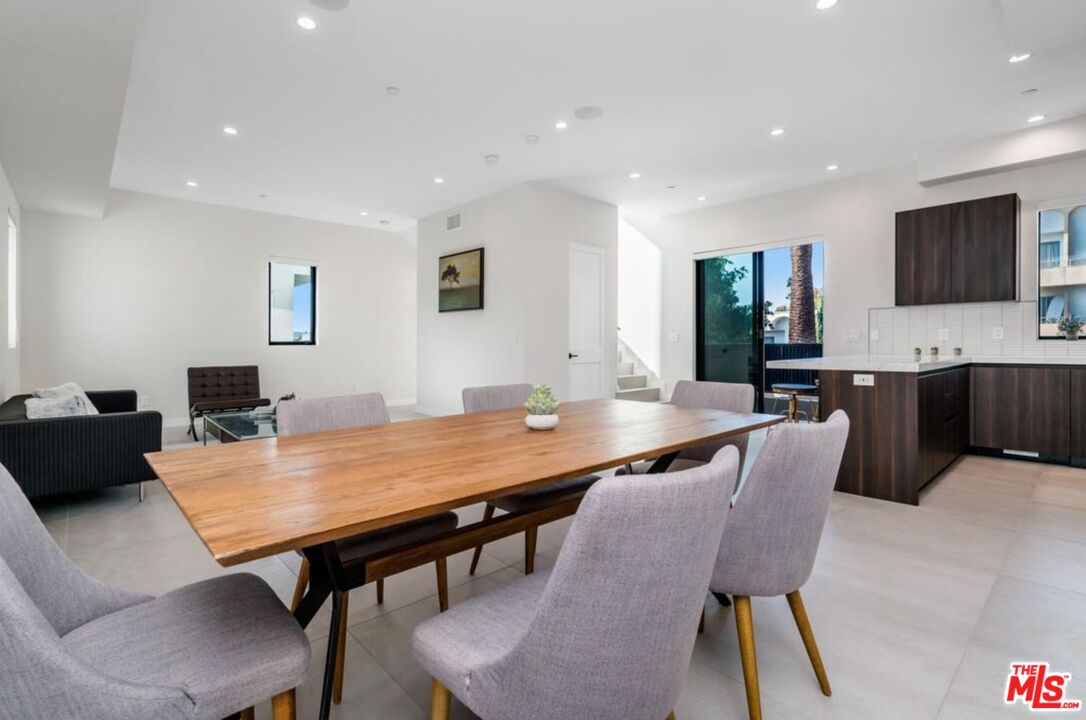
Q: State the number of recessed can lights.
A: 13